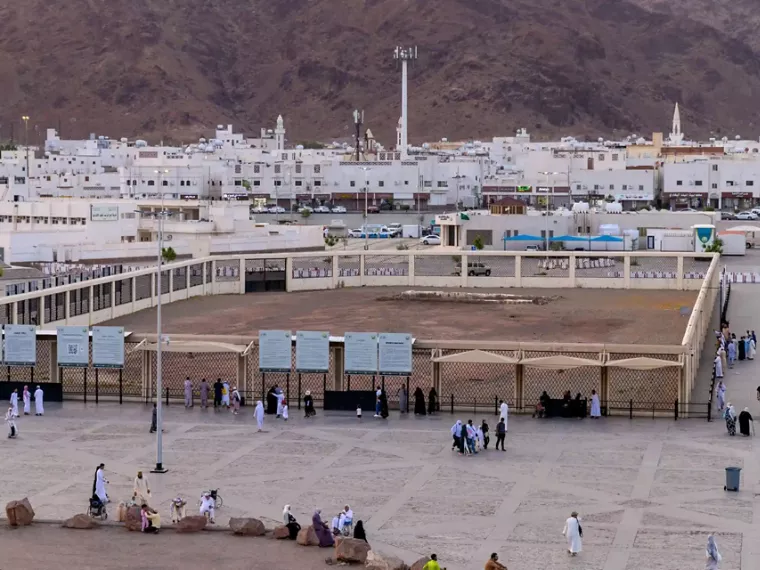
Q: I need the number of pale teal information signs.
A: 7